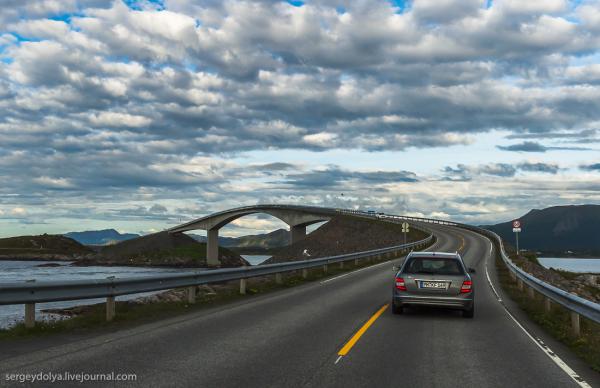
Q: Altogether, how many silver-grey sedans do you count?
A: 1